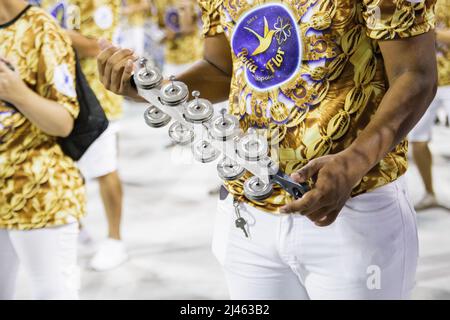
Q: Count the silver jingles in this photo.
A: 10